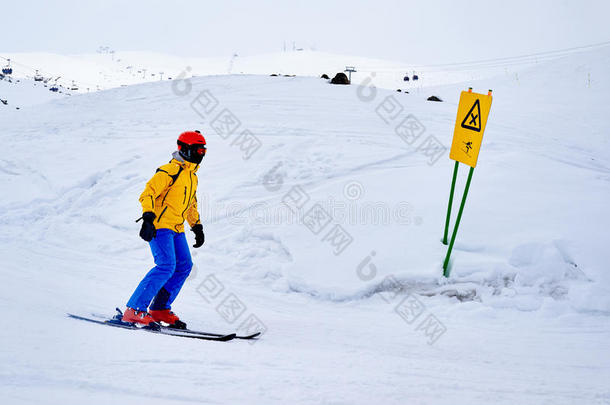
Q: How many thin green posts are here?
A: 2